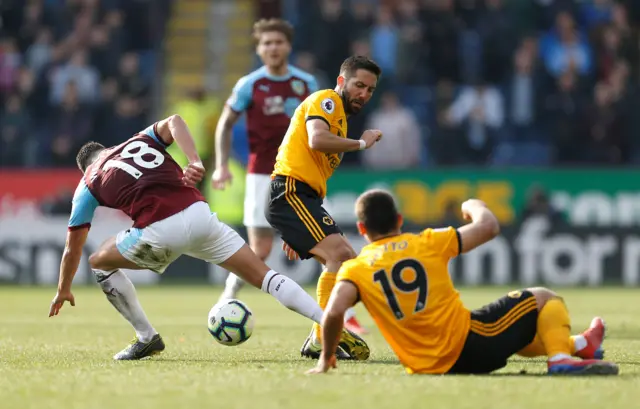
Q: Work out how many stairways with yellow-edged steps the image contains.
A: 1